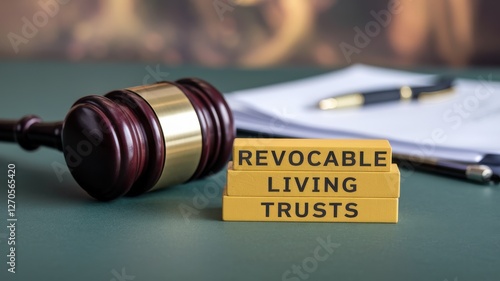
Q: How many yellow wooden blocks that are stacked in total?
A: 3